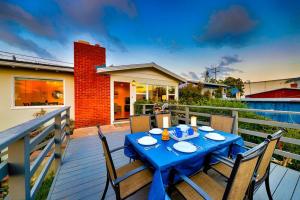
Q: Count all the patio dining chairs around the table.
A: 6